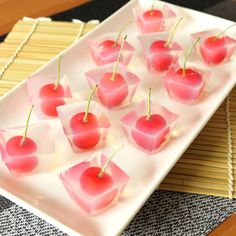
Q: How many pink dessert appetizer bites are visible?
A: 11